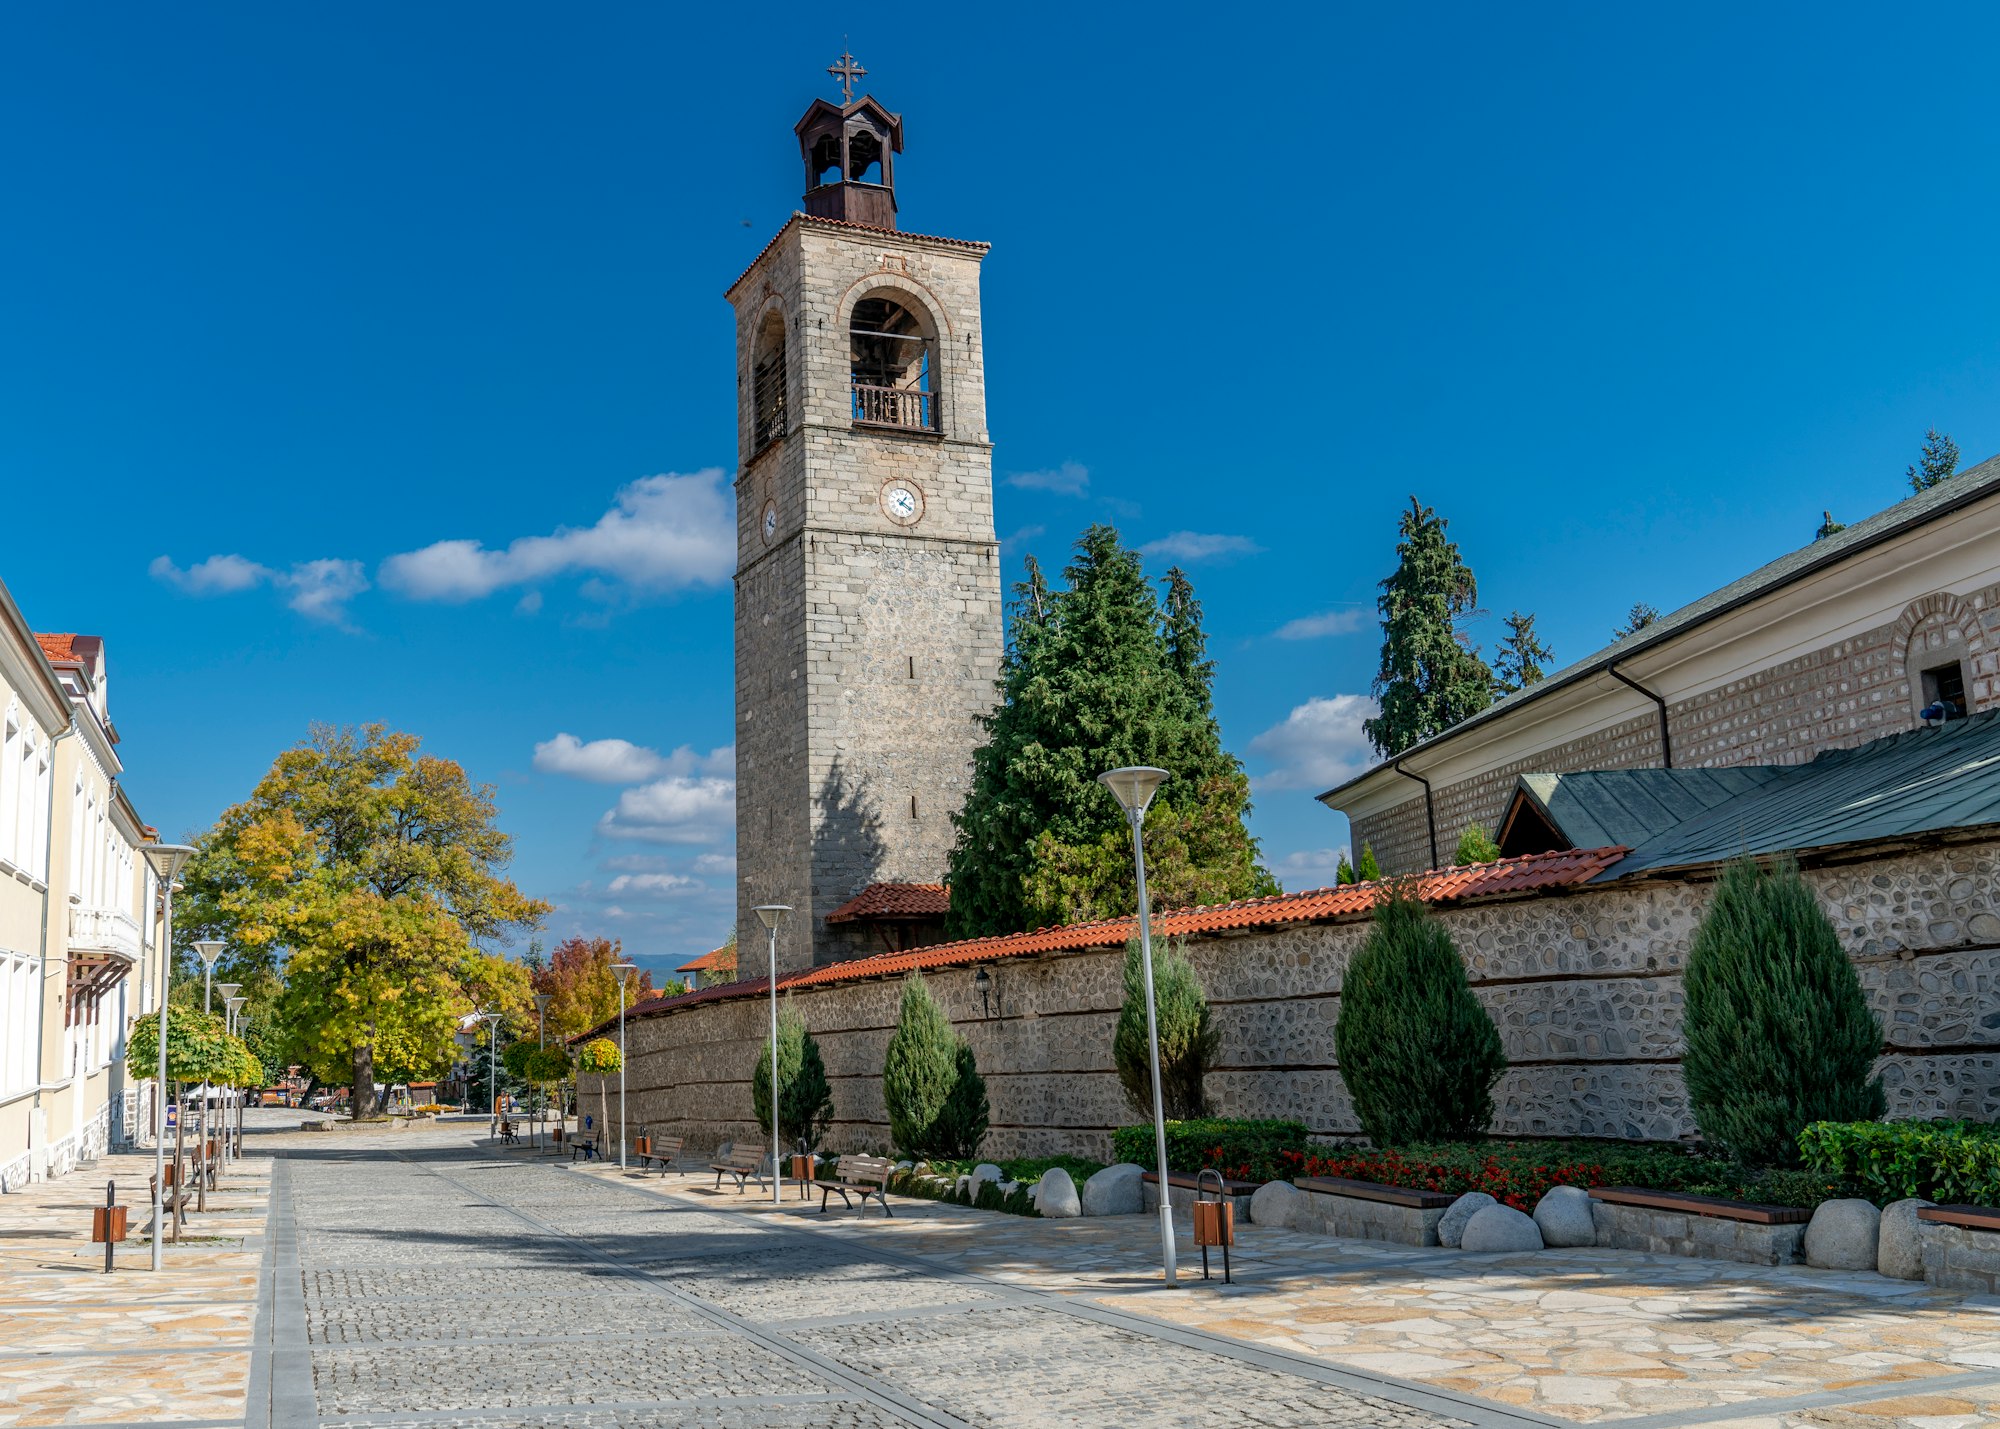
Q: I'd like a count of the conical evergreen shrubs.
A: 5